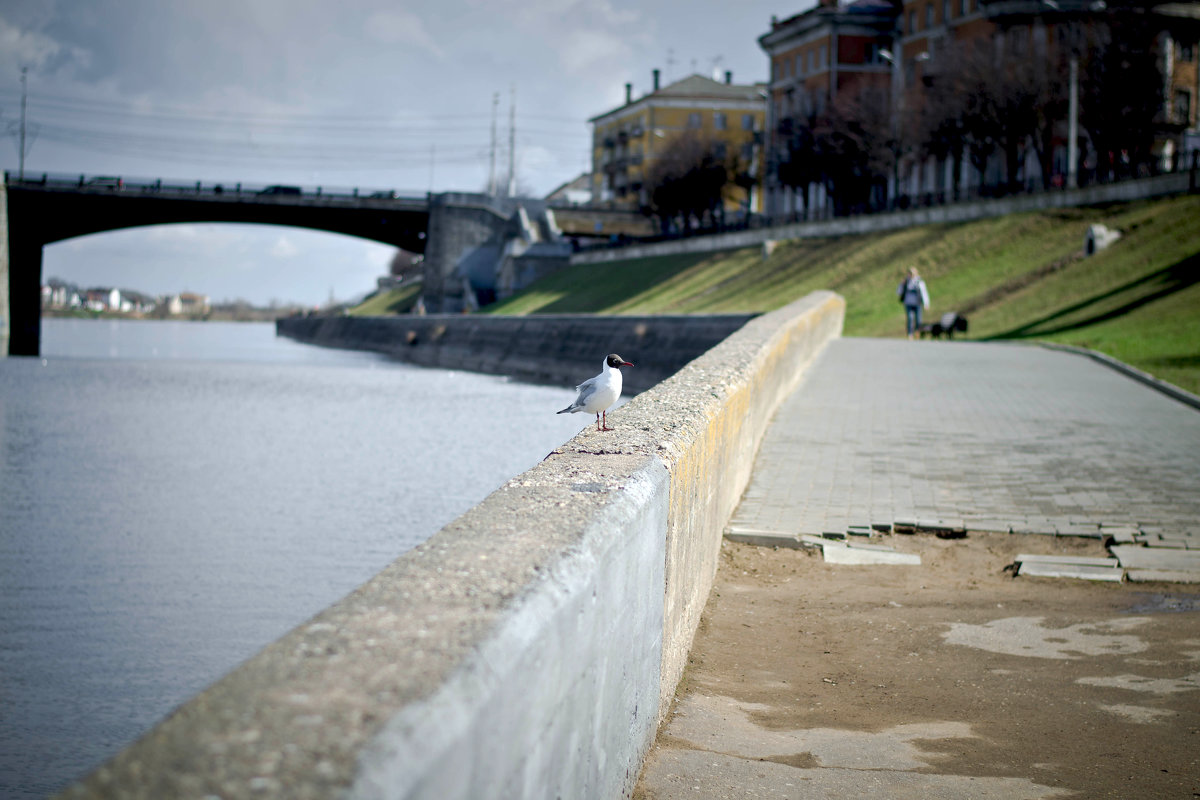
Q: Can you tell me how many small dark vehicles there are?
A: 3